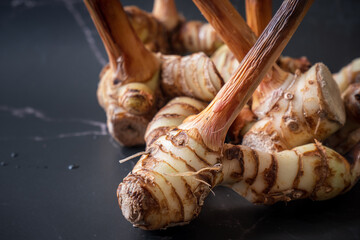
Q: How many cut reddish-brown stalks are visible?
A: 5